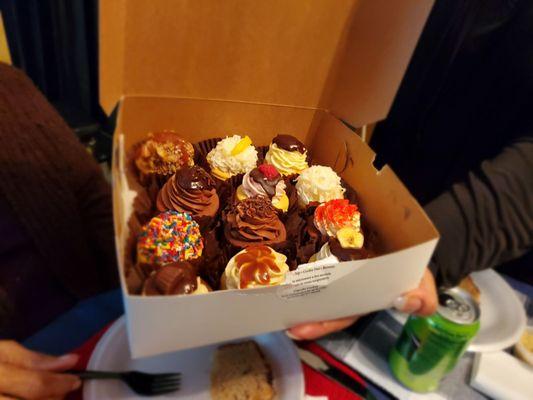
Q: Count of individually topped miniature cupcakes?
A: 12